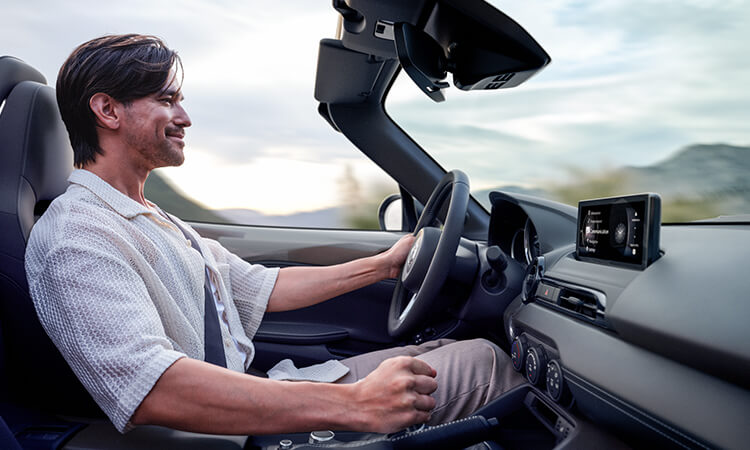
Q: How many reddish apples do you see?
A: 0